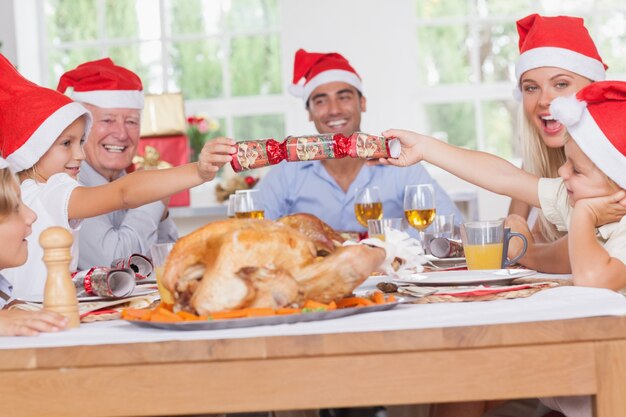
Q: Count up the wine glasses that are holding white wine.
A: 3